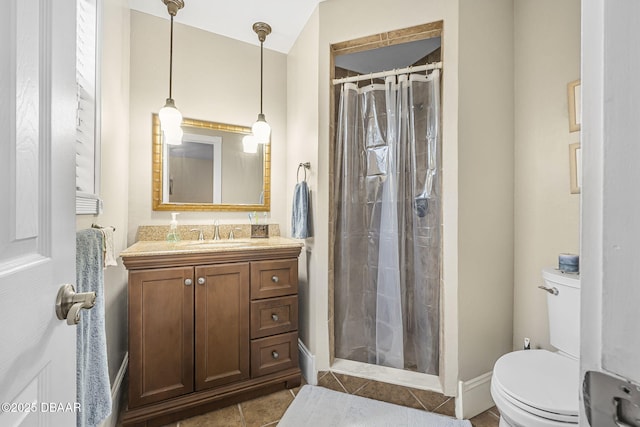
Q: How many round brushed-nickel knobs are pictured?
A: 5